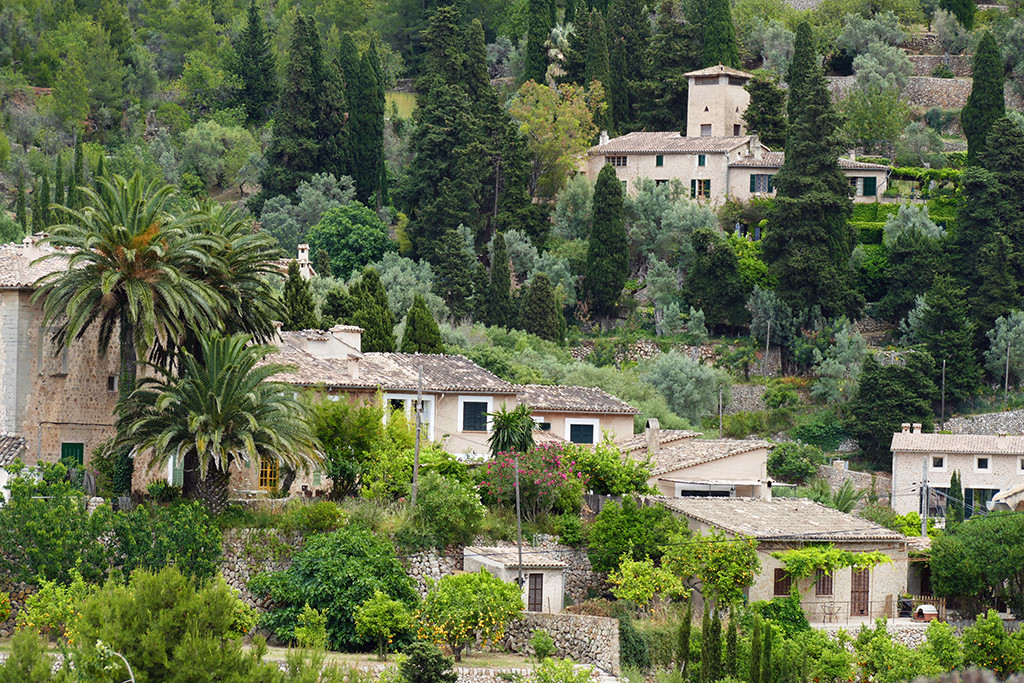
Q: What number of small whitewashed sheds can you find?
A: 1